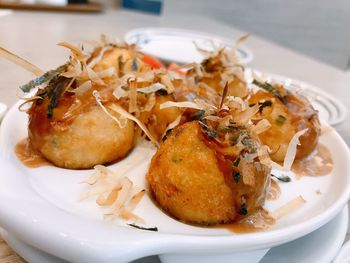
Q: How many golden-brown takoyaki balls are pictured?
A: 6